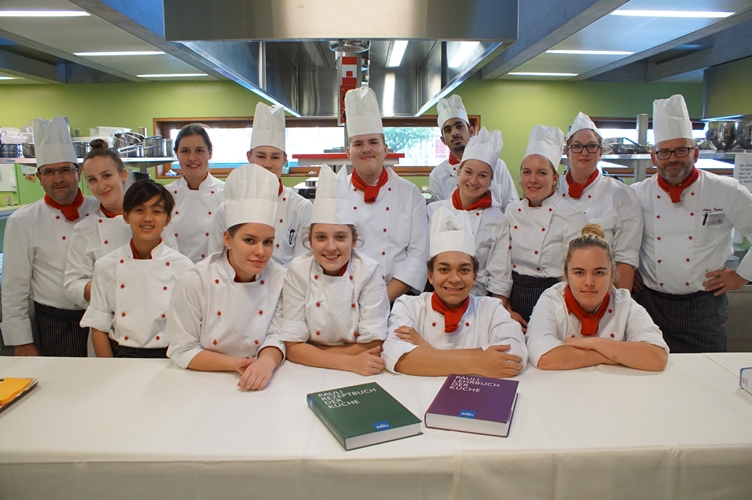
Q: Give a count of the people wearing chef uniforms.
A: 15